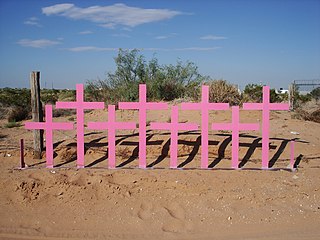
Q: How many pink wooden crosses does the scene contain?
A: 8